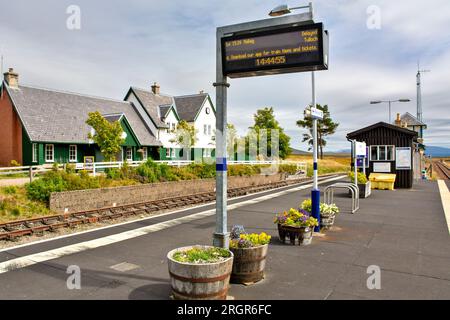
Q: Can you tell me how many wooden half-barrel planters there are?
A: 4